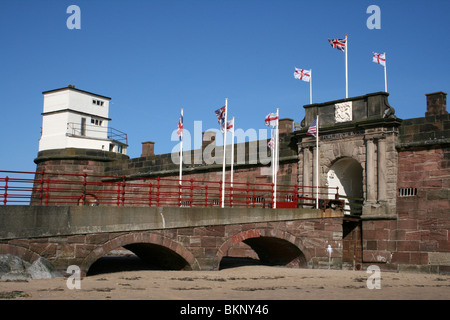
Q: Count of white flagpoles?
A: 9